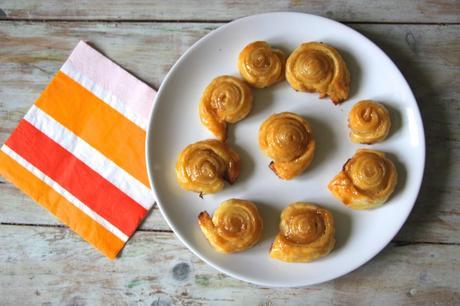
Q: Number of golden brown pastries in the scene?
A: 9